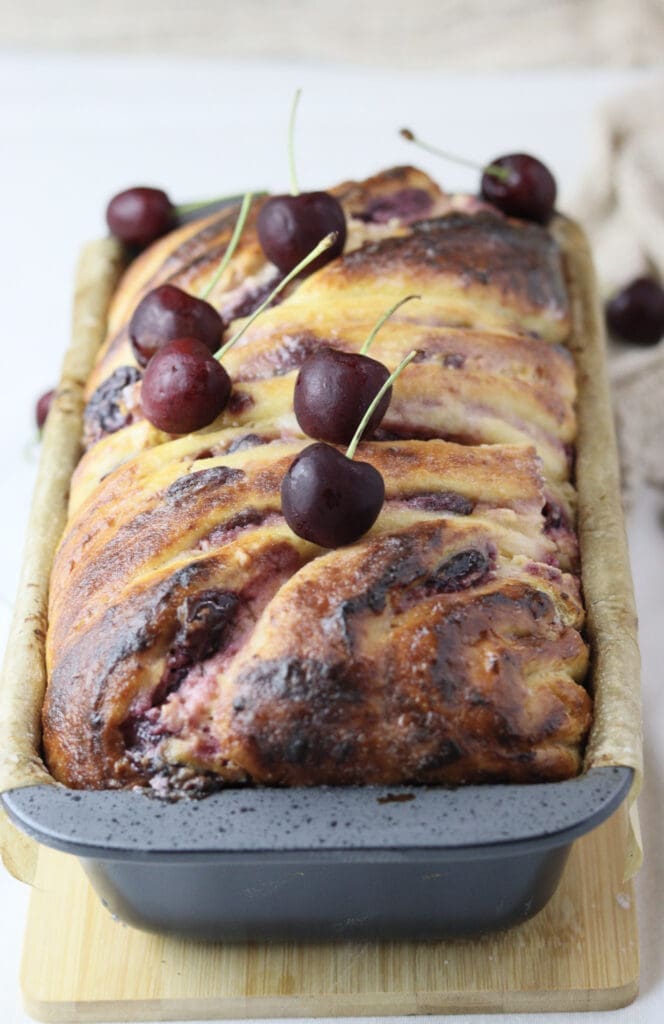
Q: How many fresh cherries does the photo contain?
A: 9